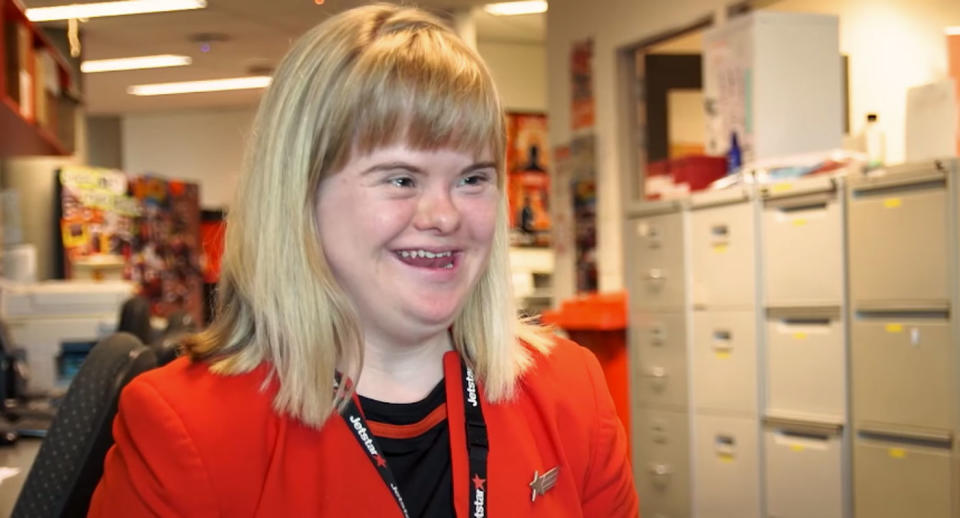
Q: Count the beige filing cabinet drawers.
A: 12